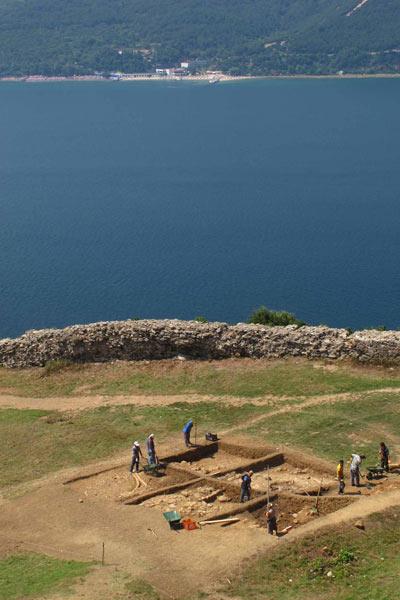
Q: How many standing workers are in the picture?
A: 8